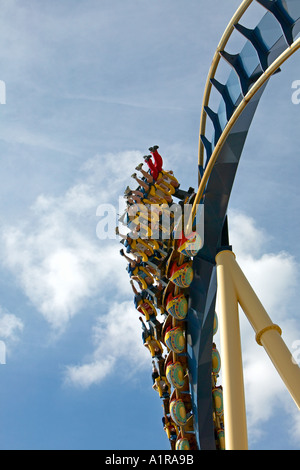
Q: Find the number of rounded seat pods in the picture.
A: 11